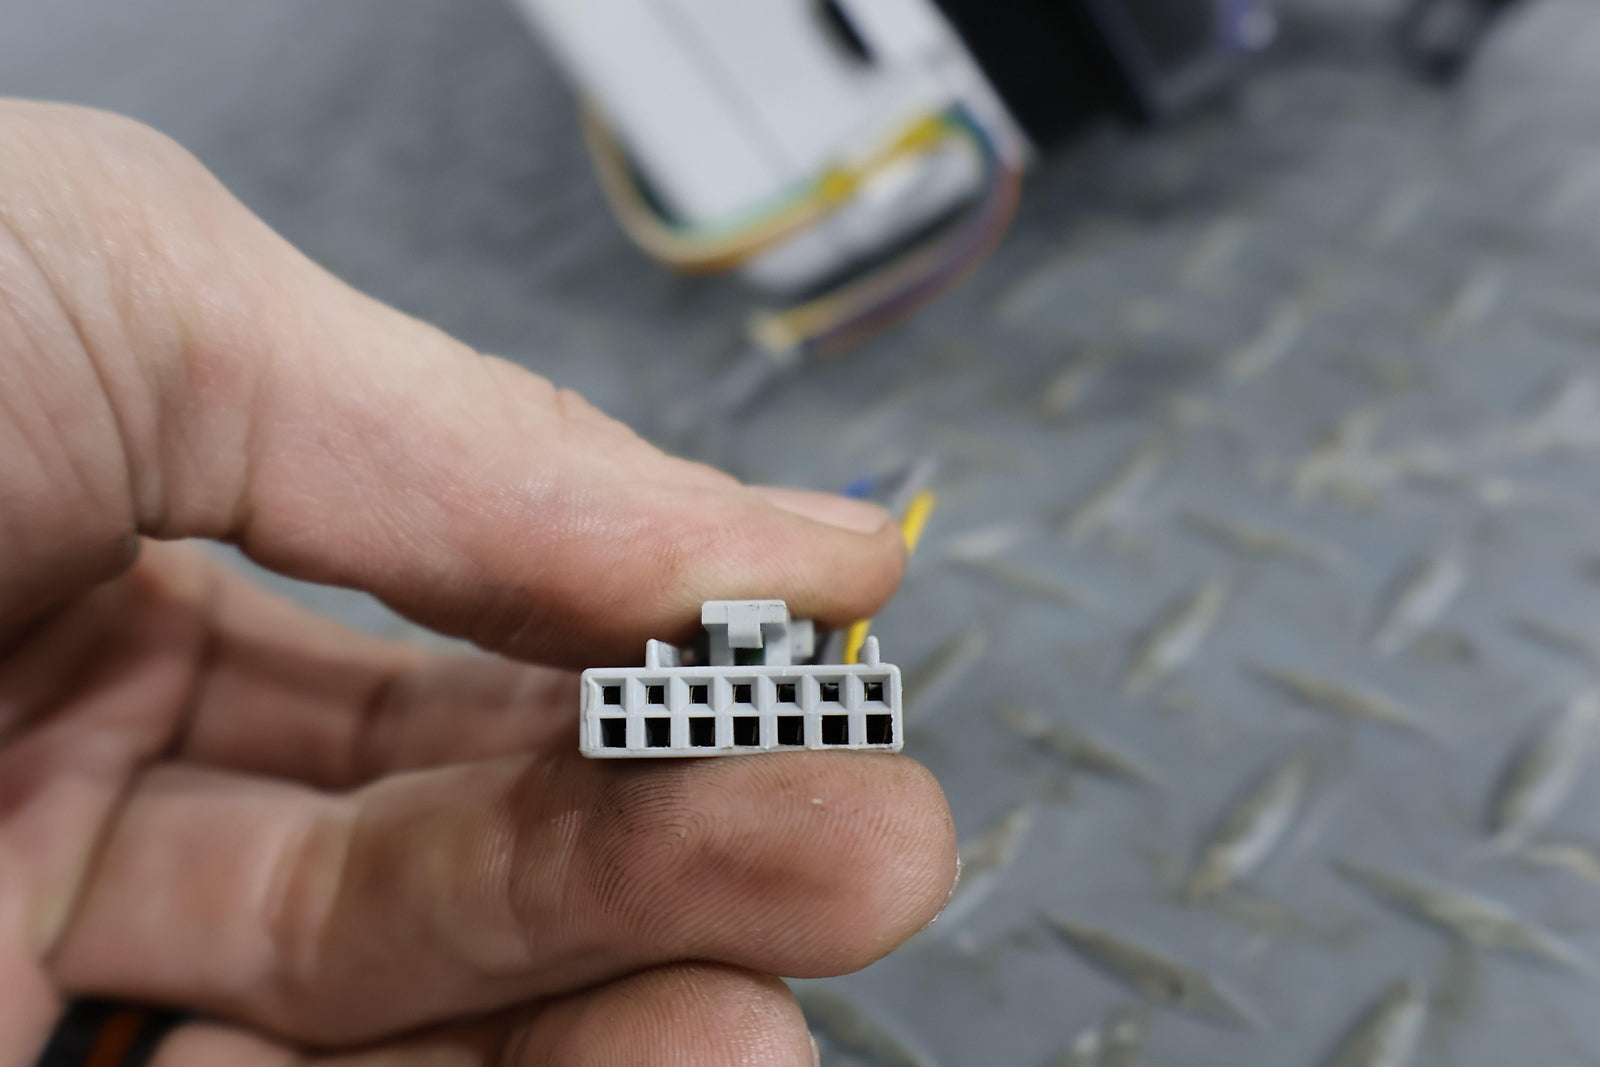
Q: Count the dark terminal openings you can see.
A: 14